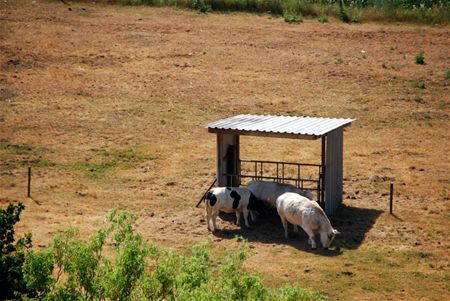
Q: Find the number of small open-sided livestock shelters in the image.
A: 1